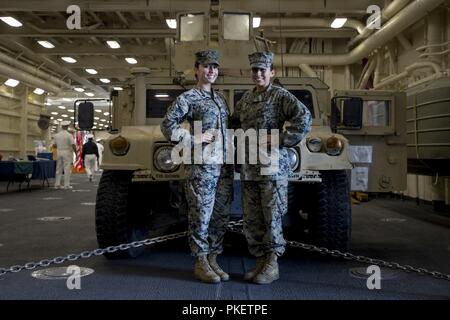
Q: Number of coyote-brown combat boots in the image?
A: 4